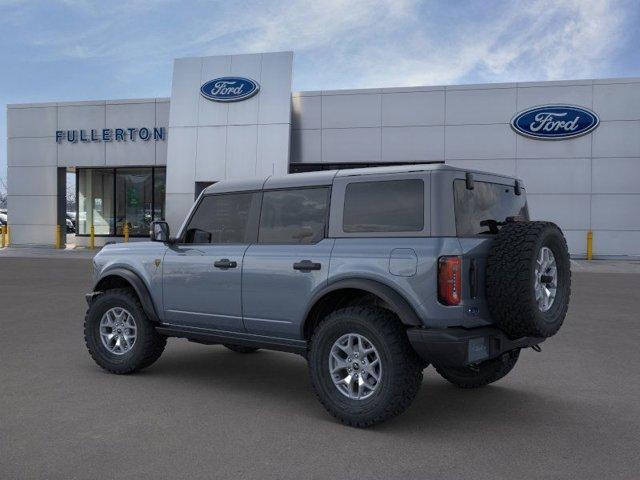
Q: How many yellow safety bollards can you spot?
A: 5